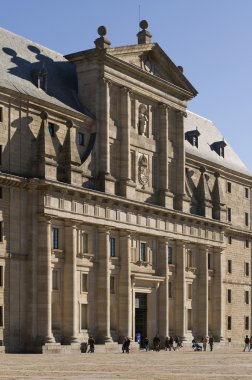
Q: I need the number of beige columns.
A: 12